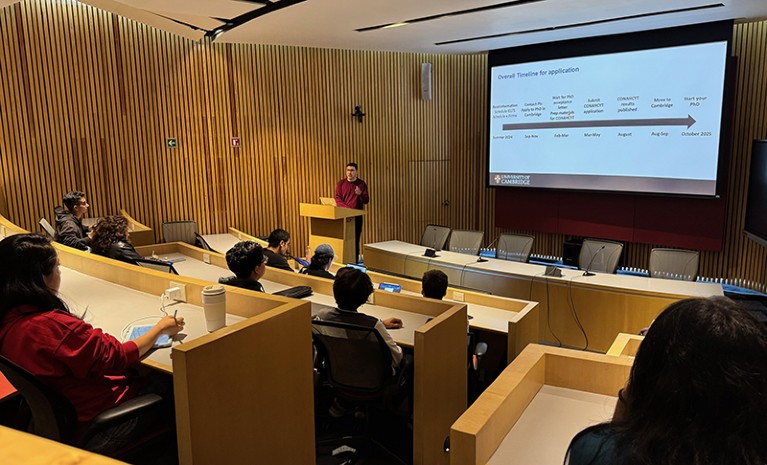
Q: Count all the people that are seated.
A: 9